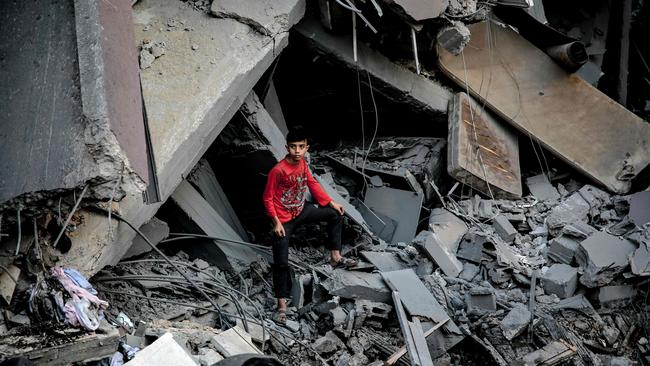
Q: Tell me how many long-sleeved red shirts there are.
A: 1